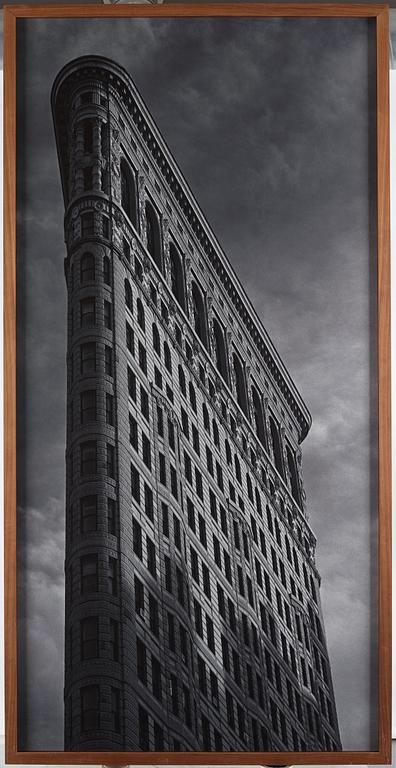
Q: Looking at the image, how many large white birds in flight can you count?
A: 0